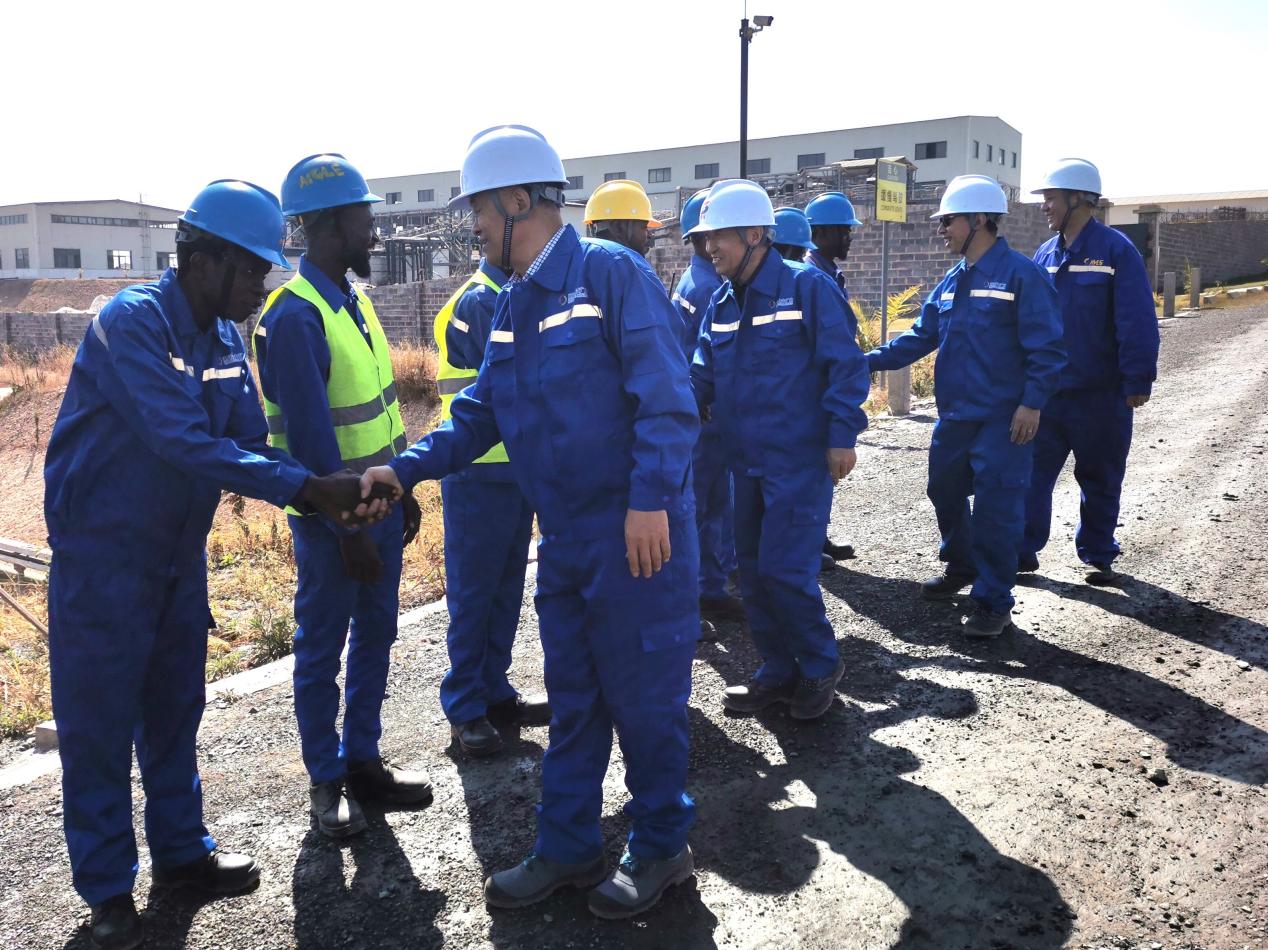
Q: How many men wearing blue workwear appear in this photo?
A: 11